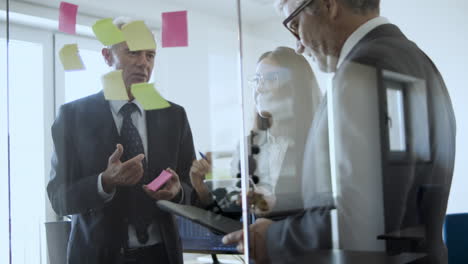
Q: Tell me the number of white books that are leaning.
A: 0